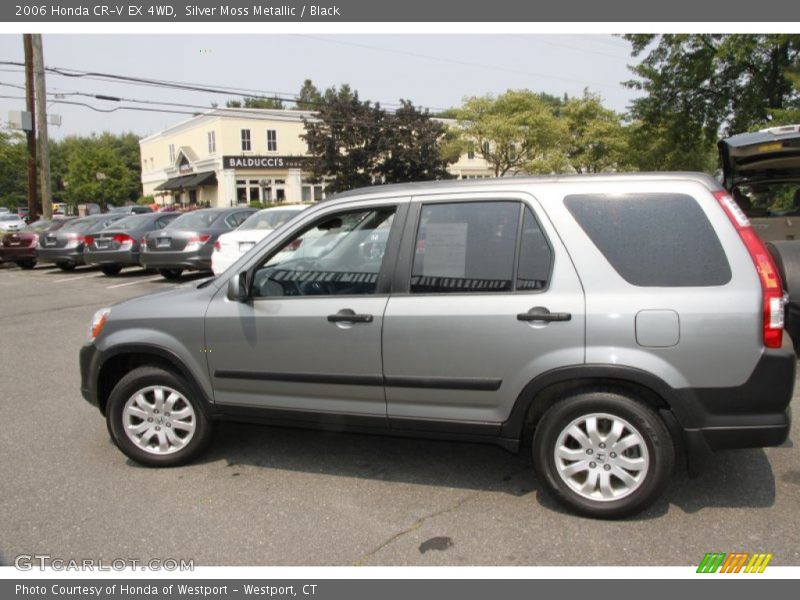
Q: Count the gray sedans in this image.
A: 3